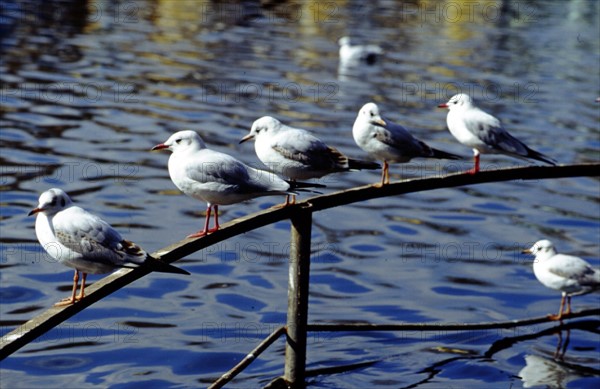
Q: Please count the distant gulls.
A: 1